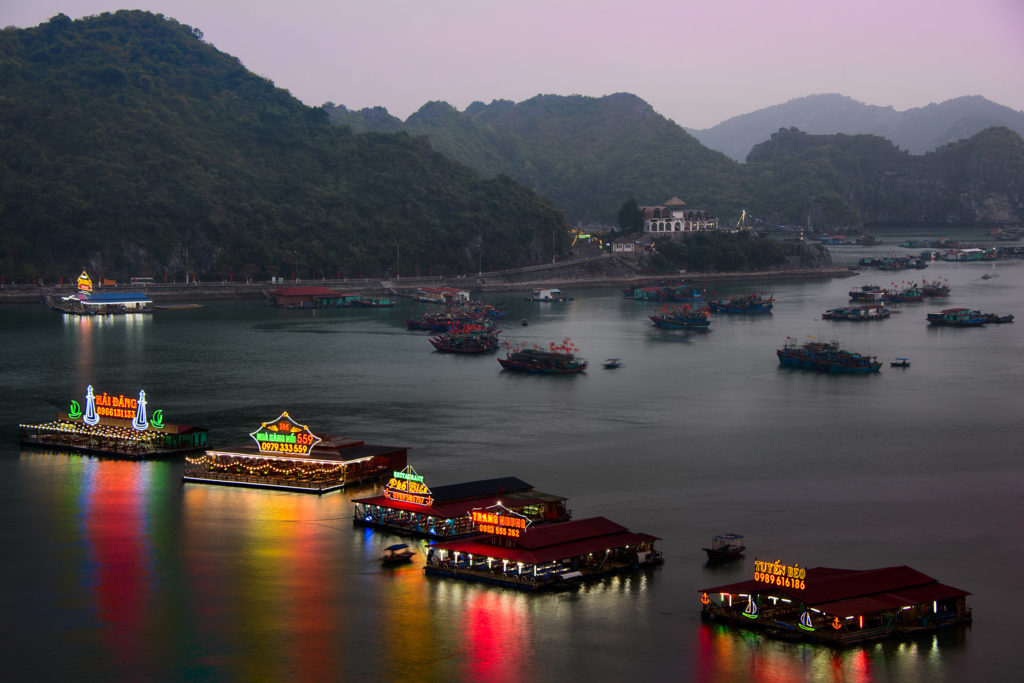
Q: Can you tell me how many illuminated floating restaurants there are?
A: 6